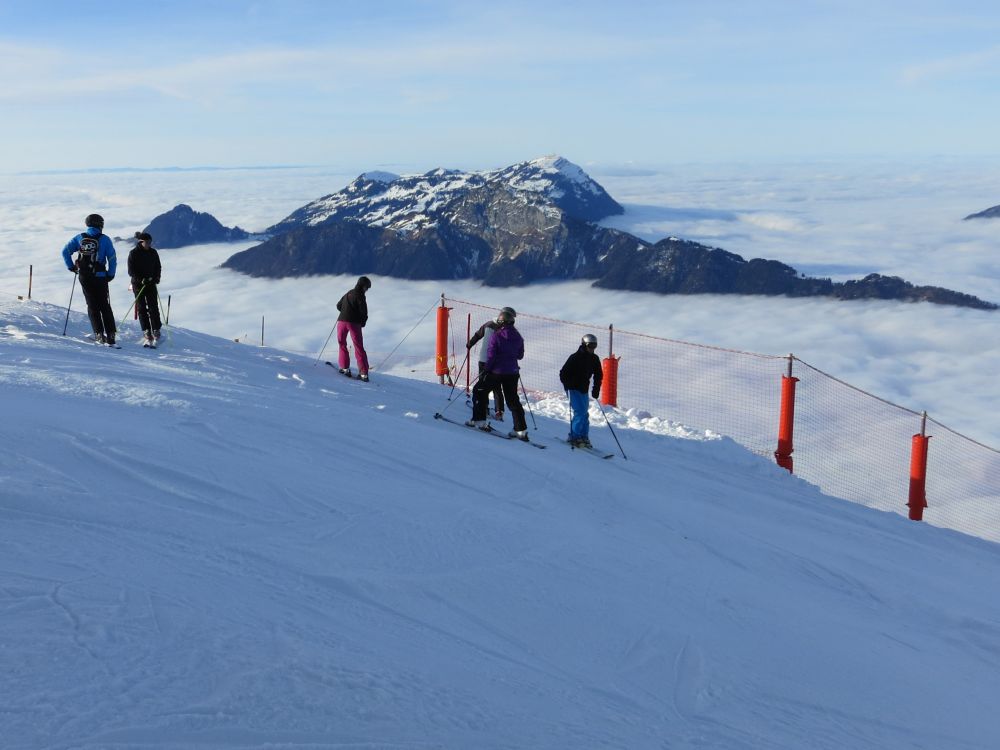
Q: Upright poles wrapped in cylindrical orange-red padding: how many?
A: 4